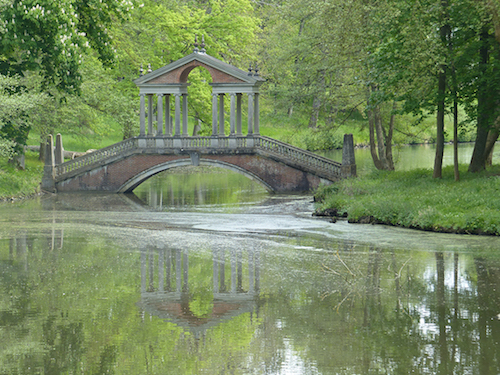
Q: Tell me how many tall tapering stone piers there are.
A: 3